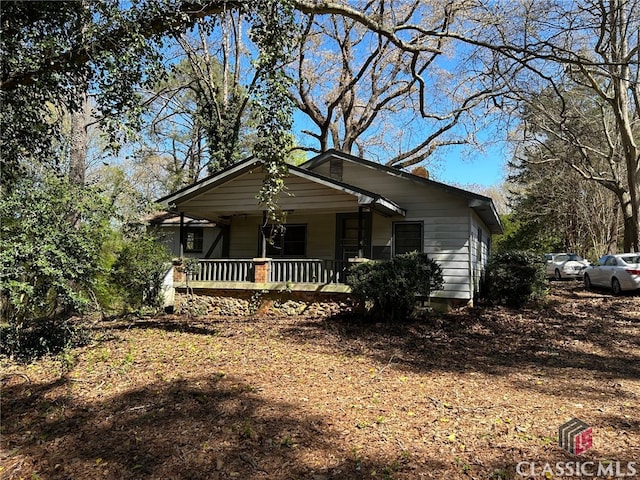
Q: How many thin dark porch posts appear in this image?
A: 3